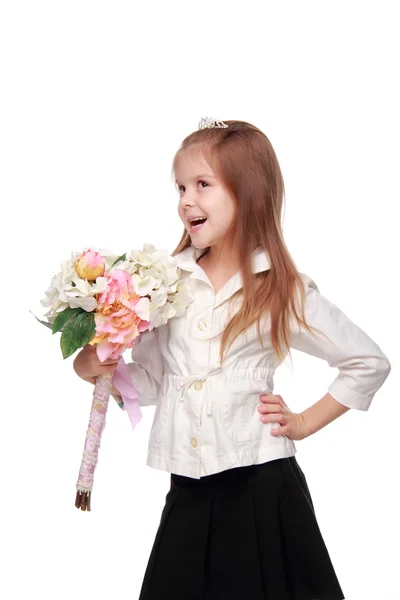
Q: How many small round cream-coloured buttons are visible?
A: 3